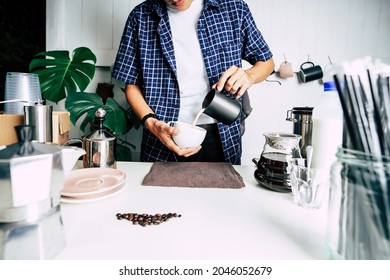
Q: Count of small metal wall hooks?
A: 3